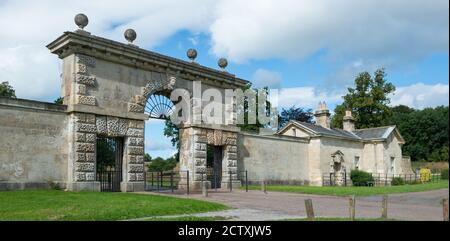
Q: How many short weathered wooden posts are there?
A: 4